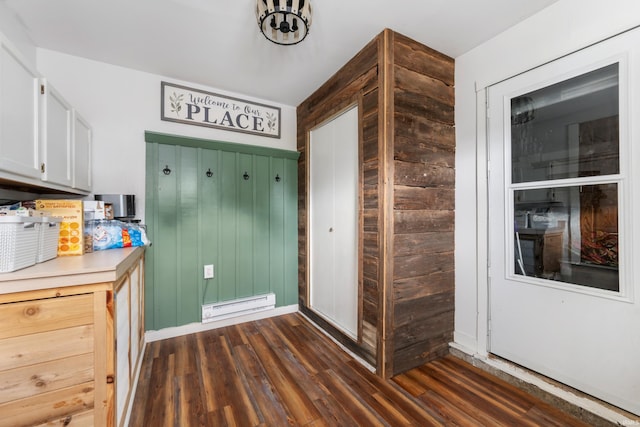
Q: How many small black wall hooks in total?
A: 4